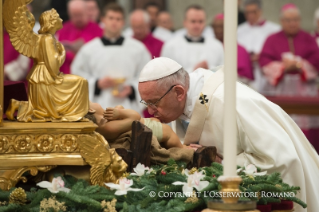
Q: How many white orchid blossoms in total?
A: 5